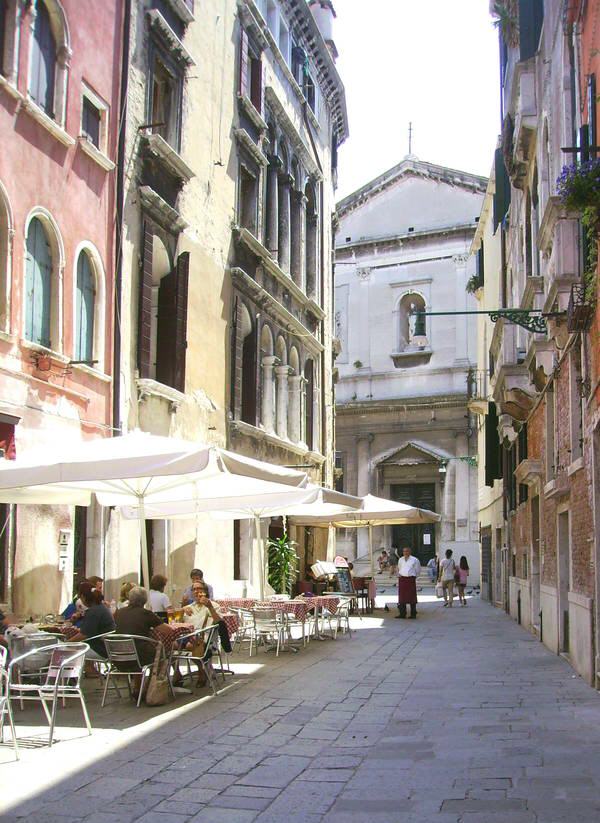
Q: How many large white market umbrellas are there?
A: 3